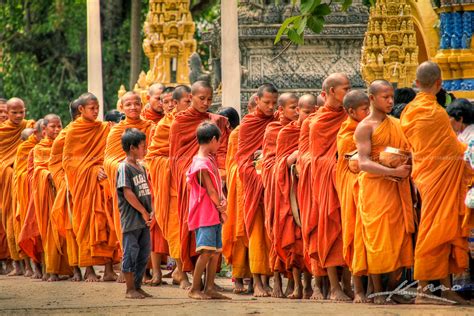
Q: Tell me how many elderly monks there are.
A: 0